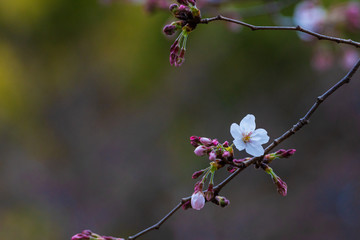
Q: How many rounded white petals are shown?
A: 5